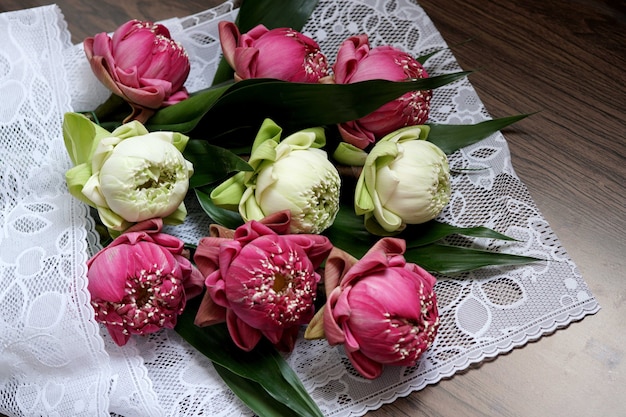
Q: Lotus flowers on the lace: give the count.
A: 9